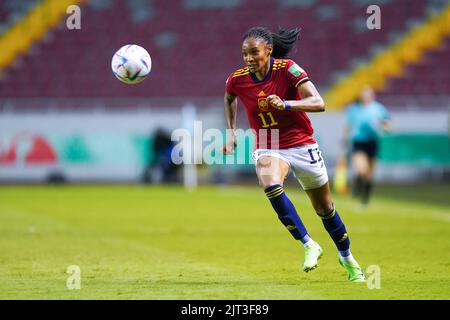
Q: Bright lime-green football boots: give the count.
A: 2